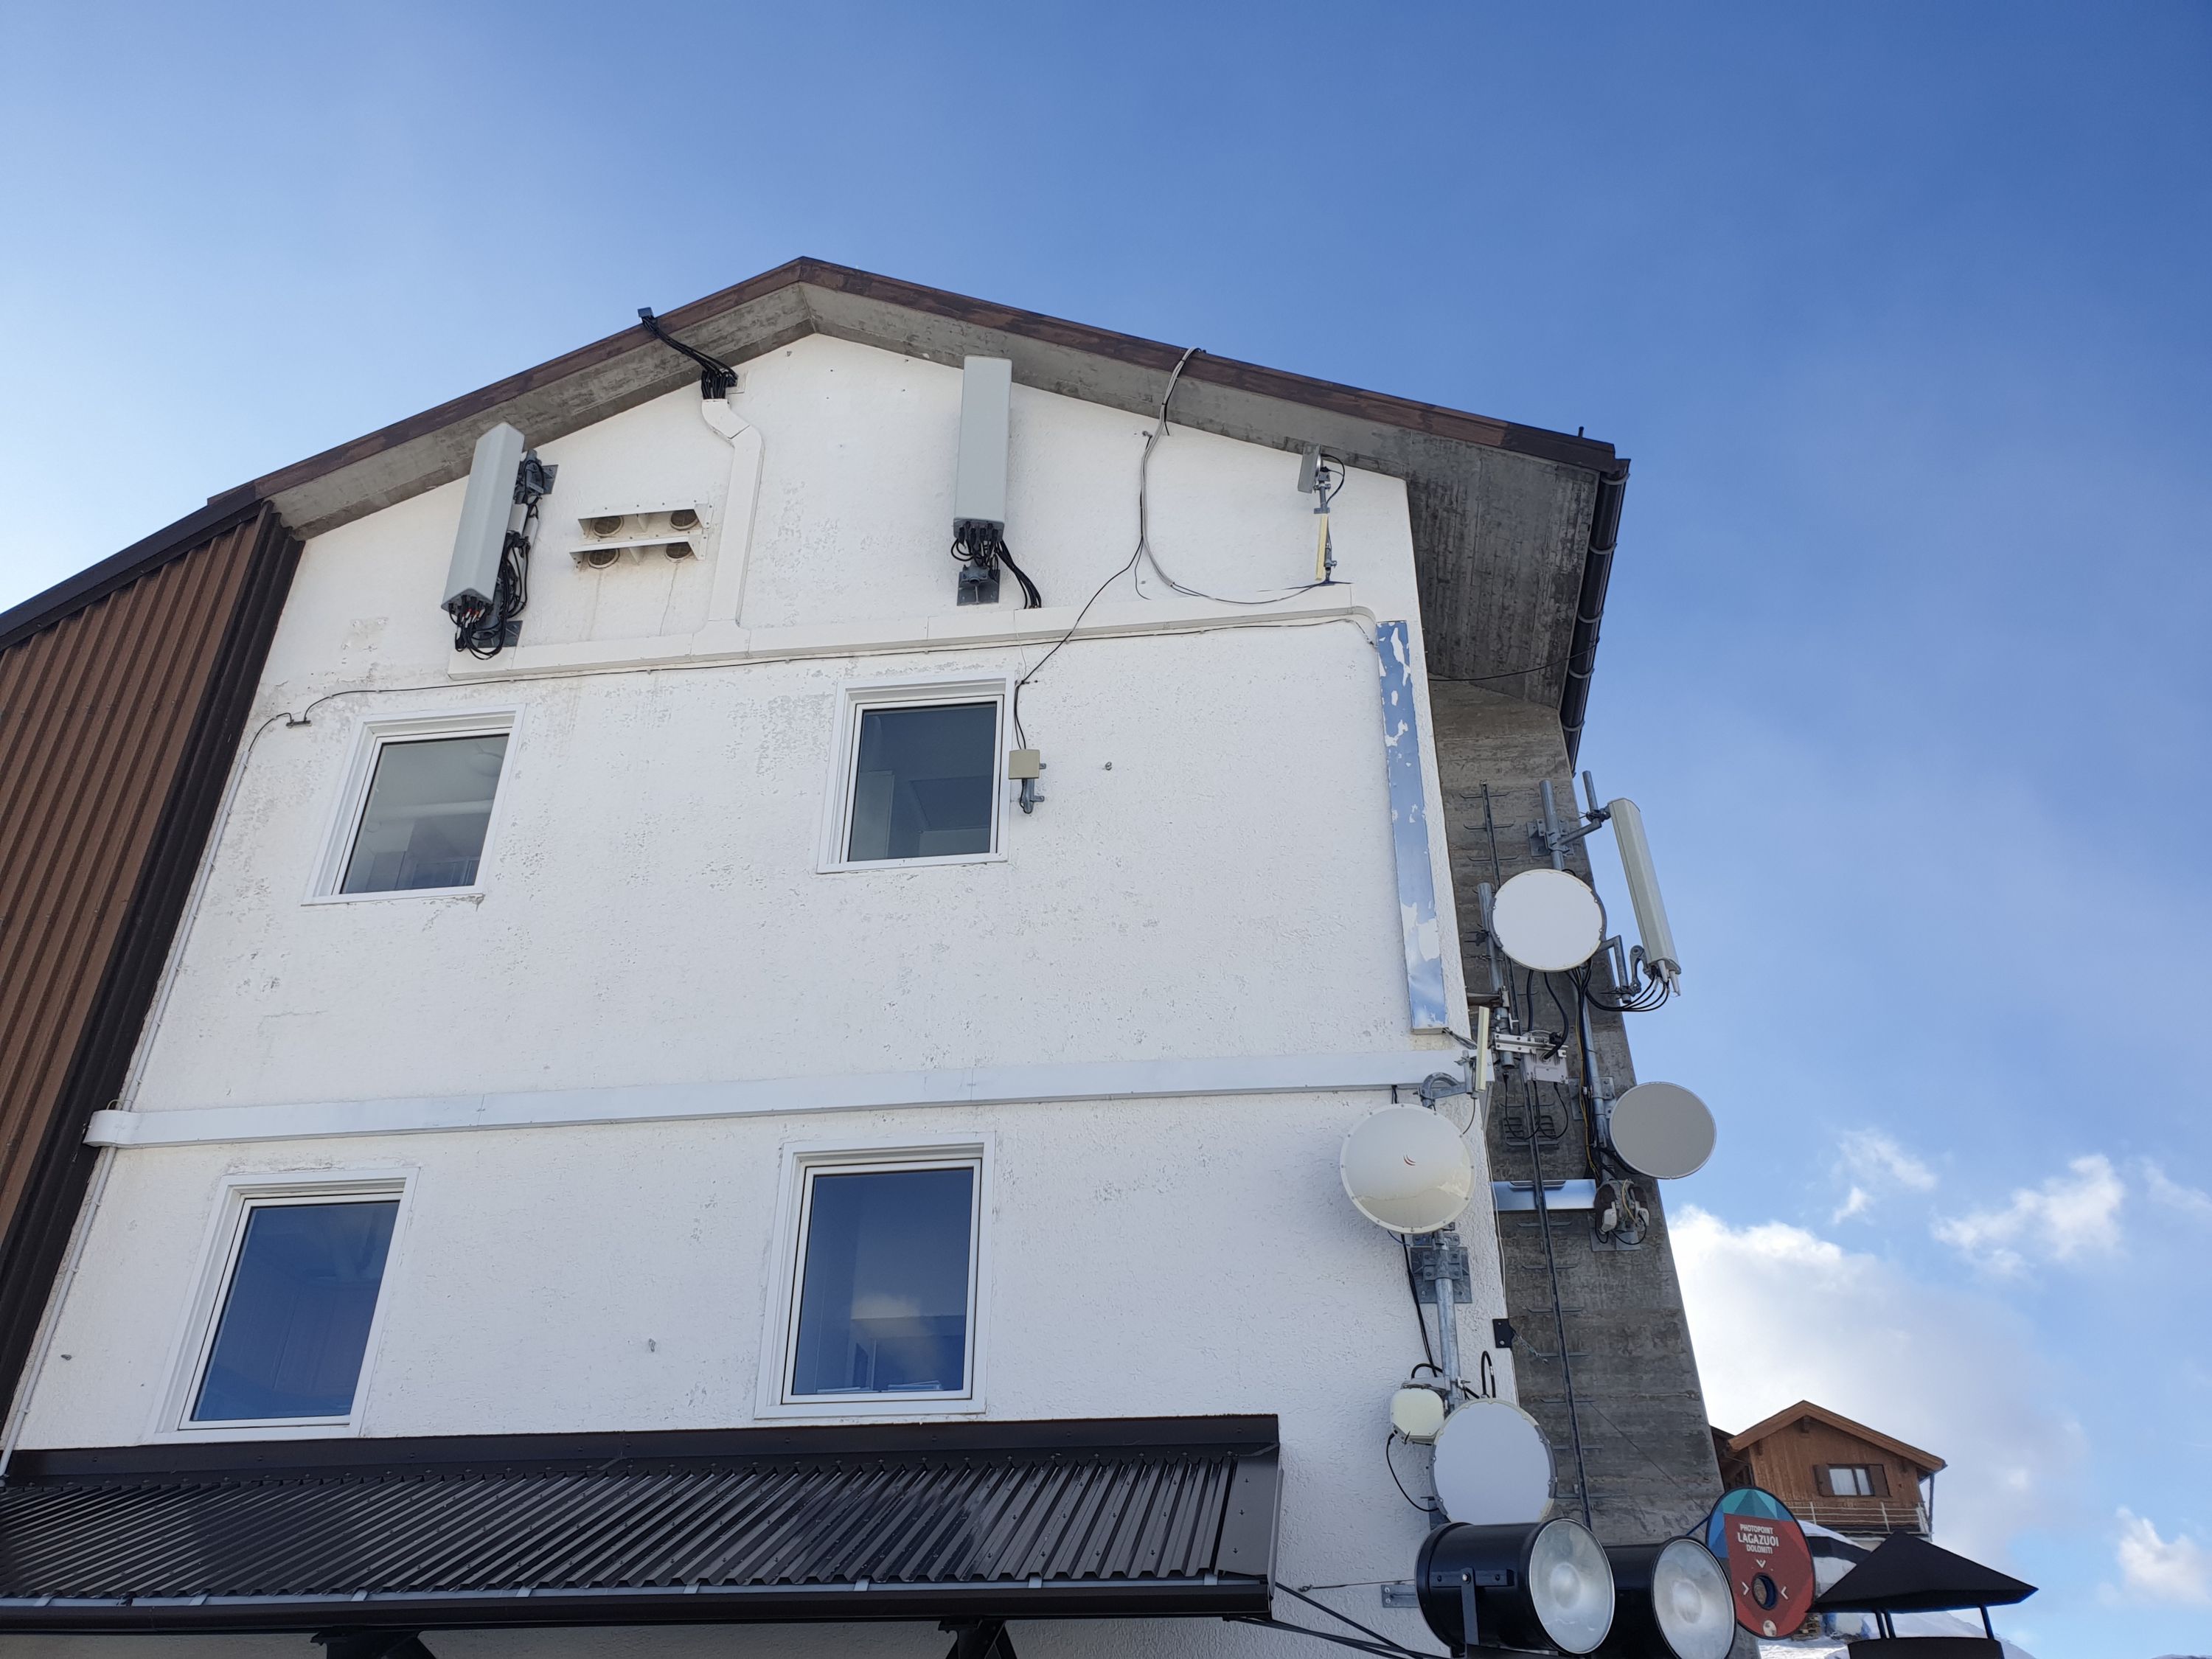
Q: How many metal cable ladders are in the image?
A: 1